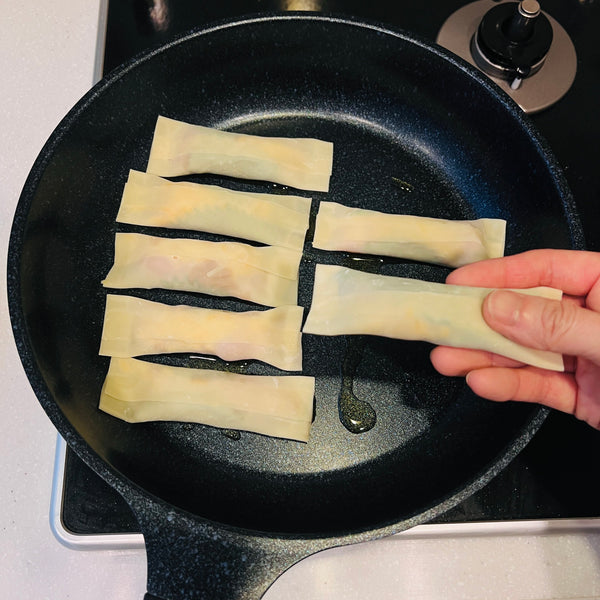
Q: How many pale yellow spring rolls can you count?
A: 7